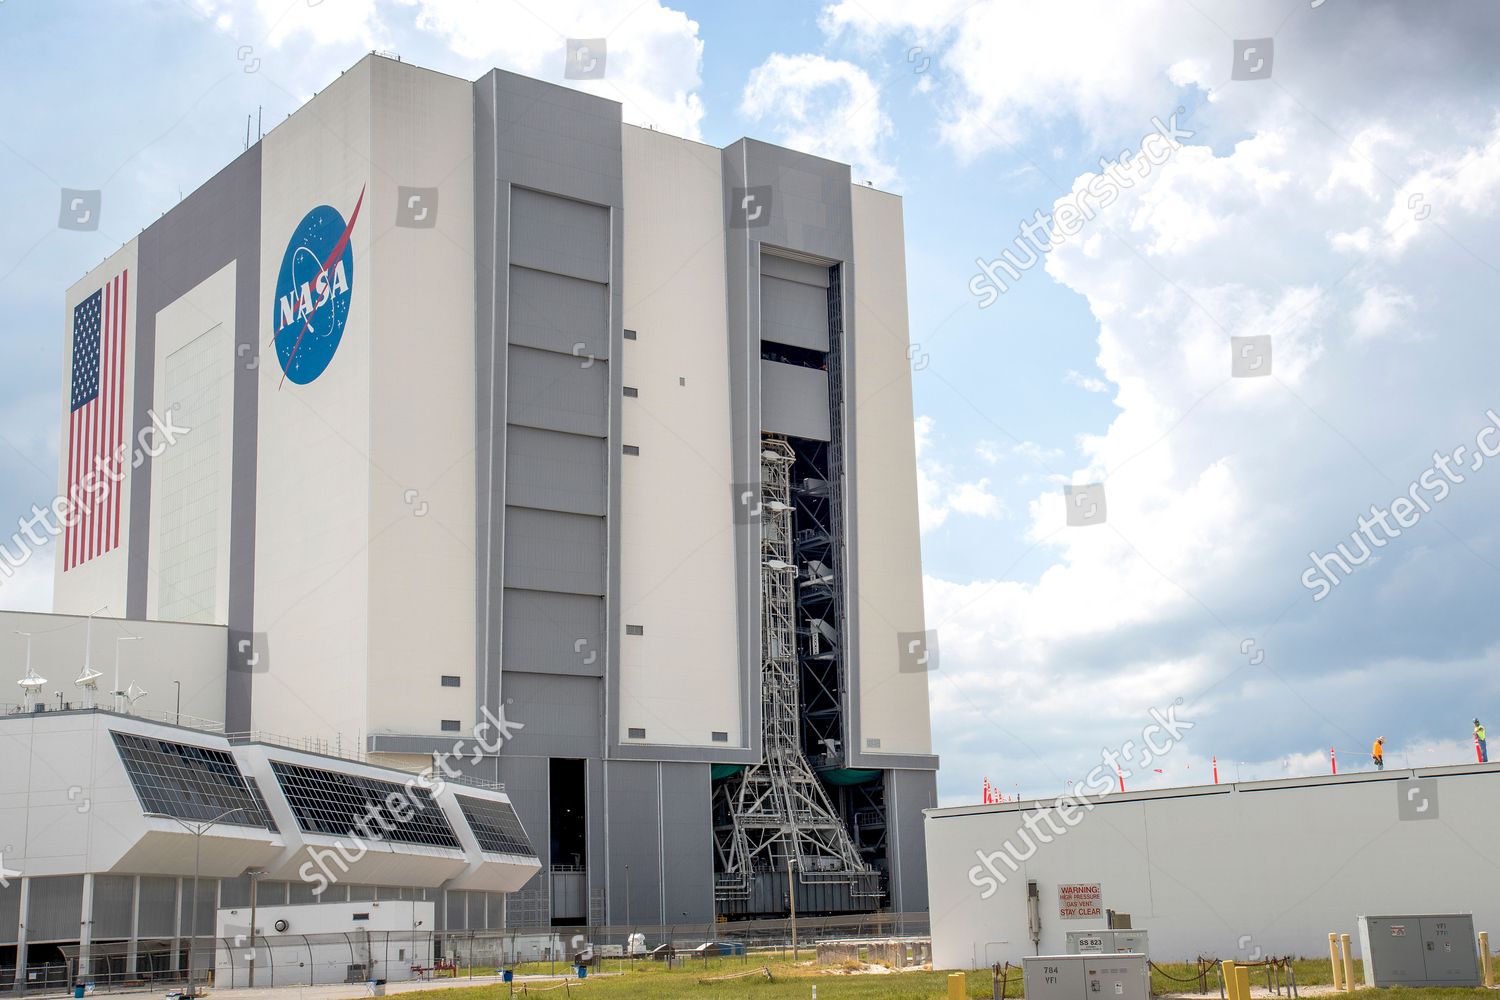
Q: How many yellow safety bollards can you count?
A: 7